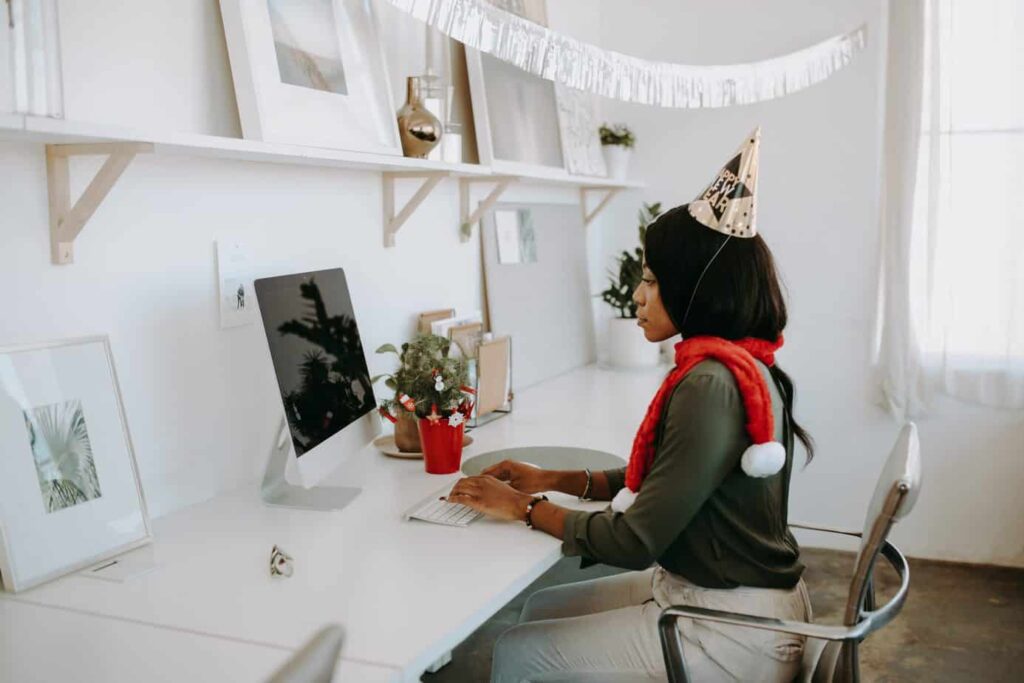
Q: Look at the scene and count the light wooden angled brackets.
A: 4